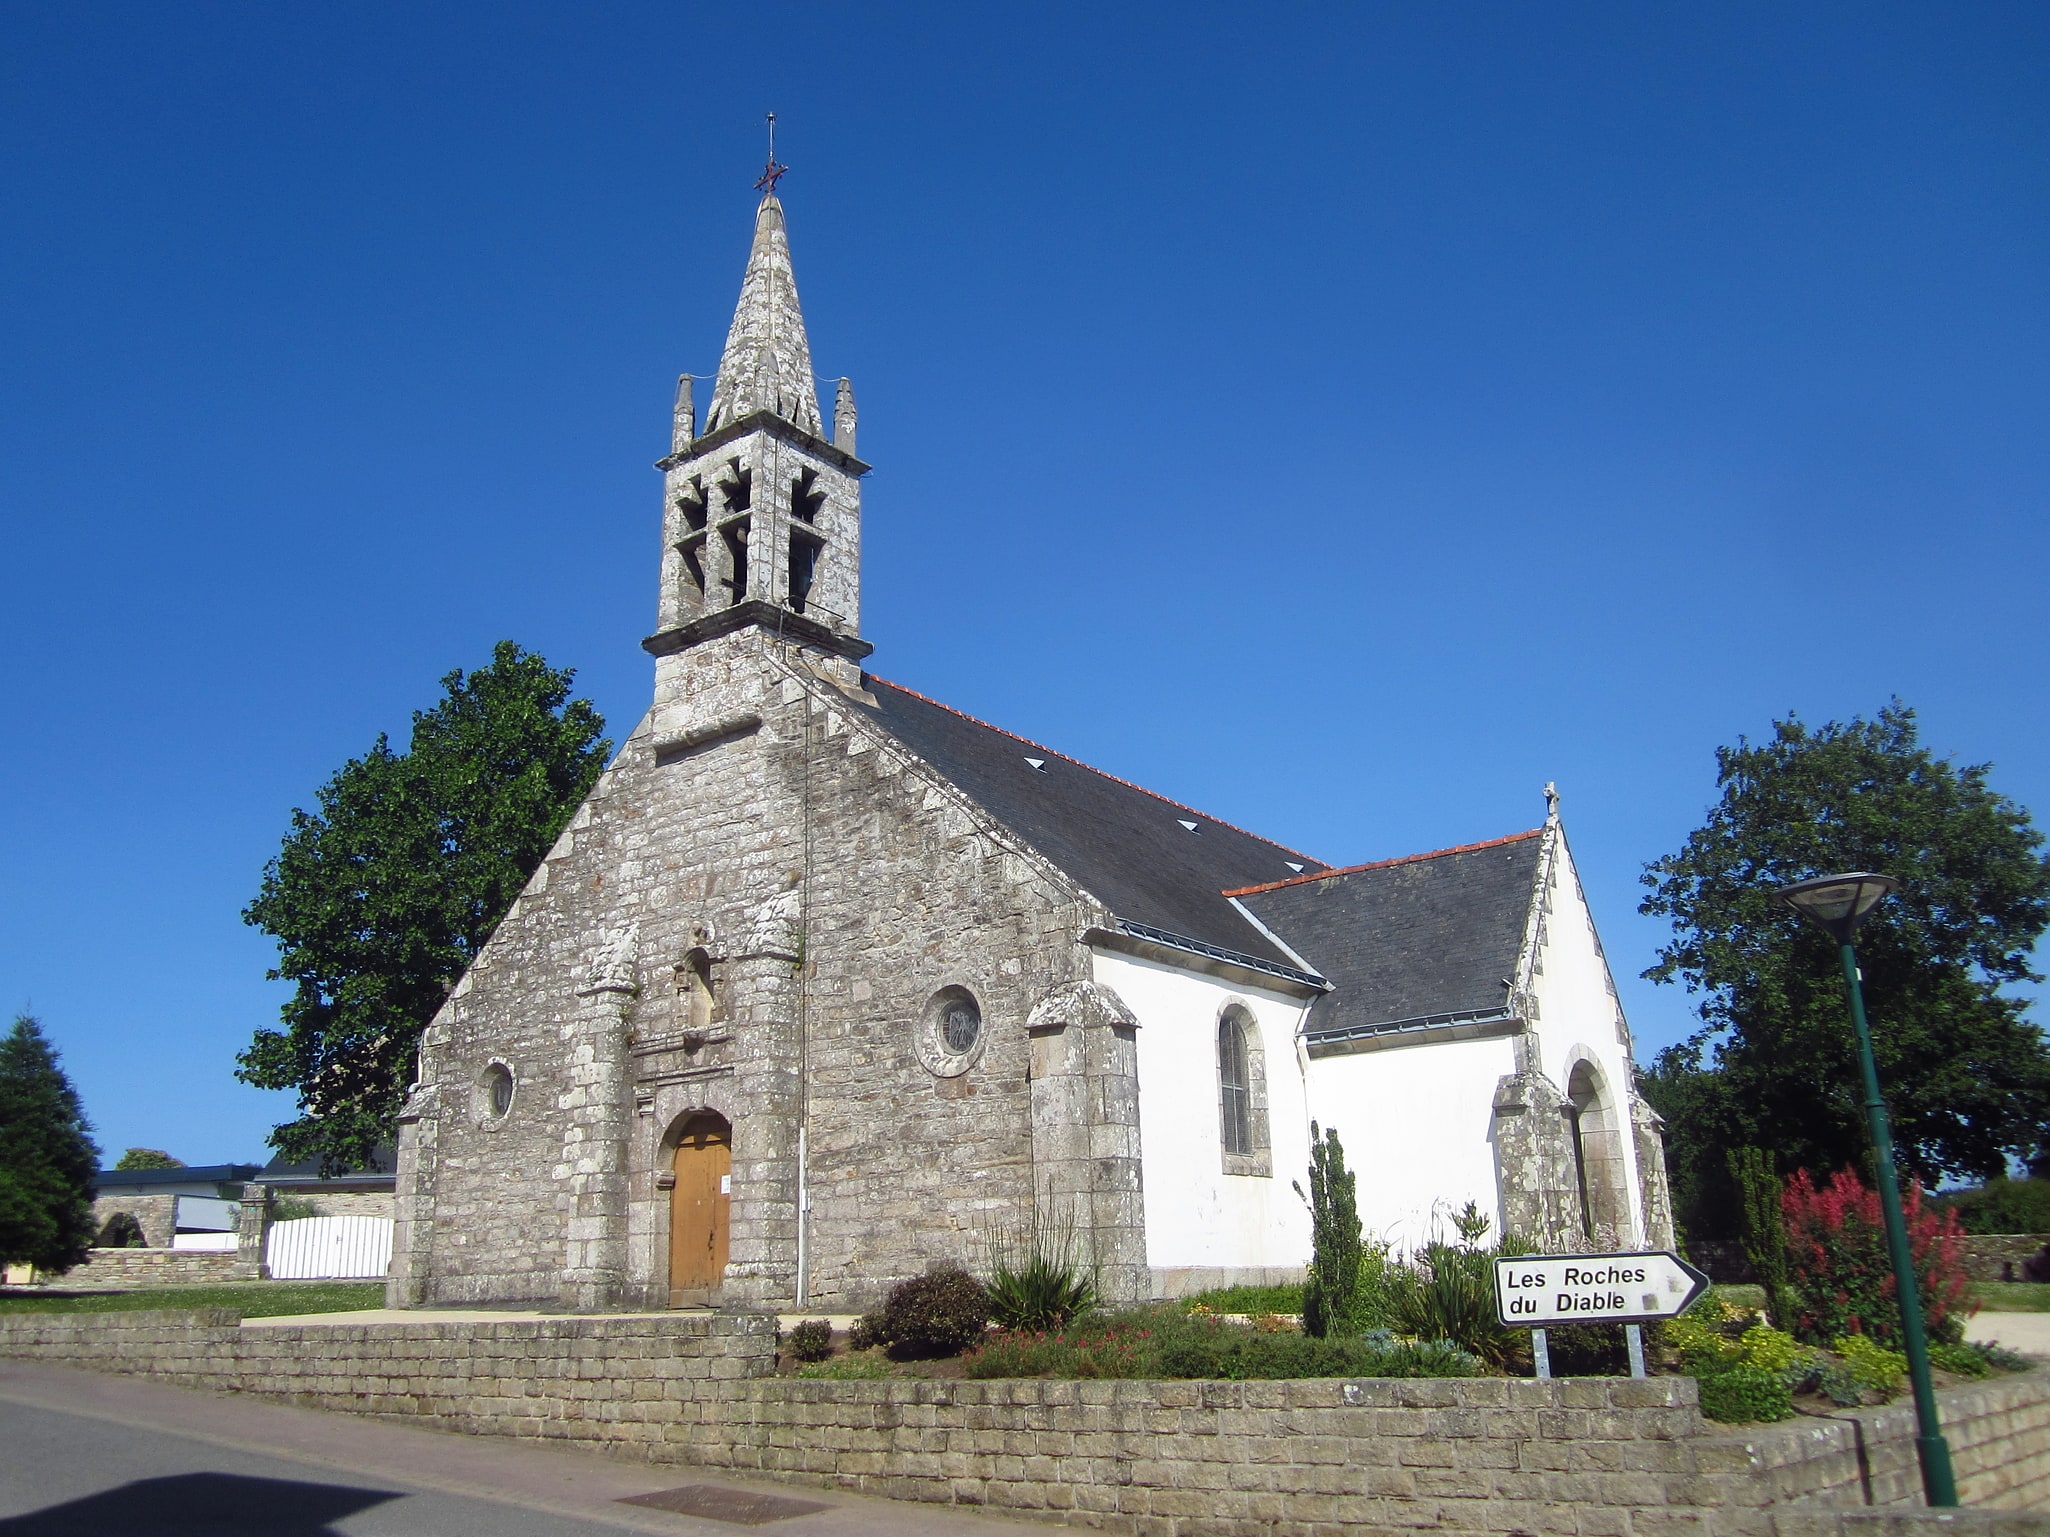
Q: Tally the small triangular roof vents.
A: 3